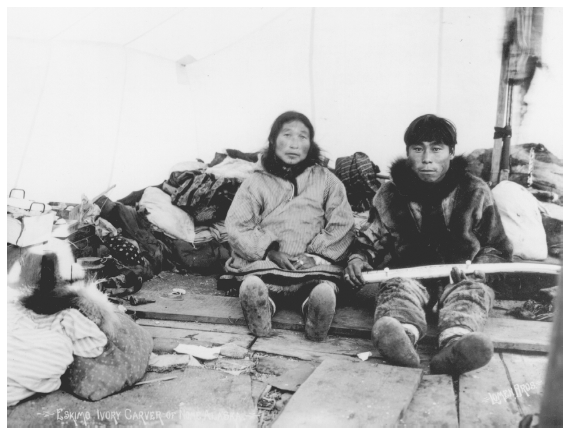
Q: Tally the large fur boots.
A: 4